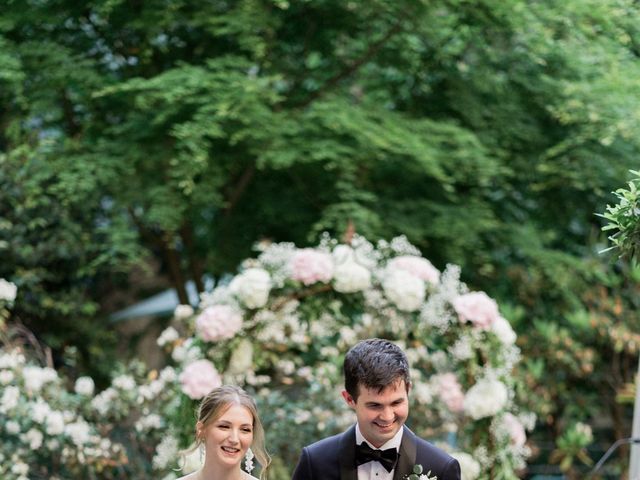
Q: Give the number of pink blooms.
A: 7